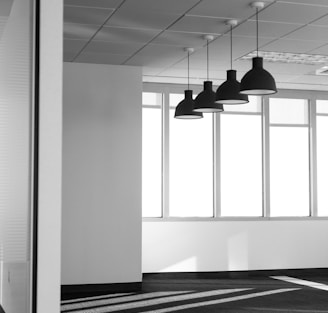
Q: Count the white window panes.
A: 5